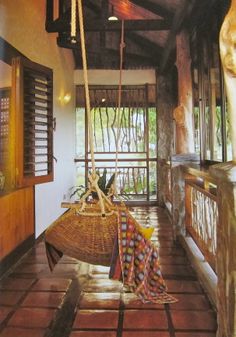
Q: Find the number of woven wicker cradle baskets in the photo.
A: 1